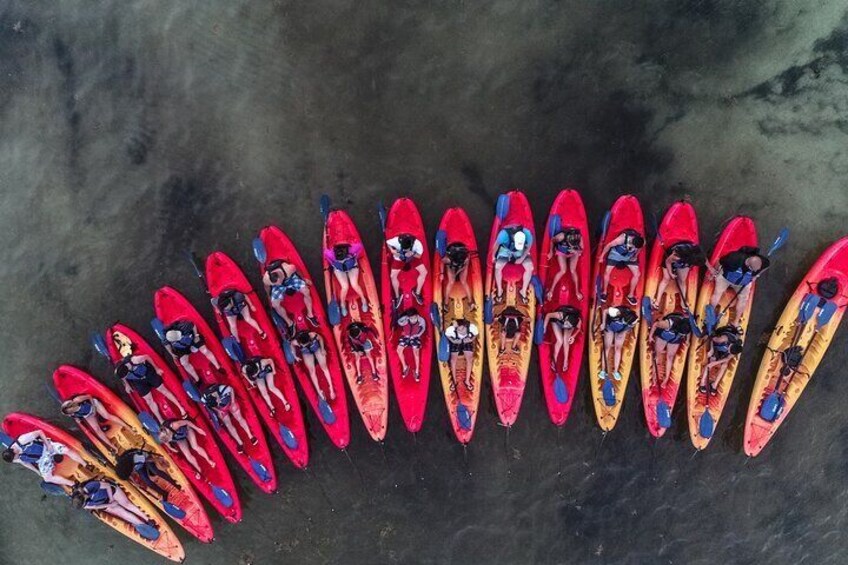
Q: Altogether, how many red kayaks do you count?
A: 6